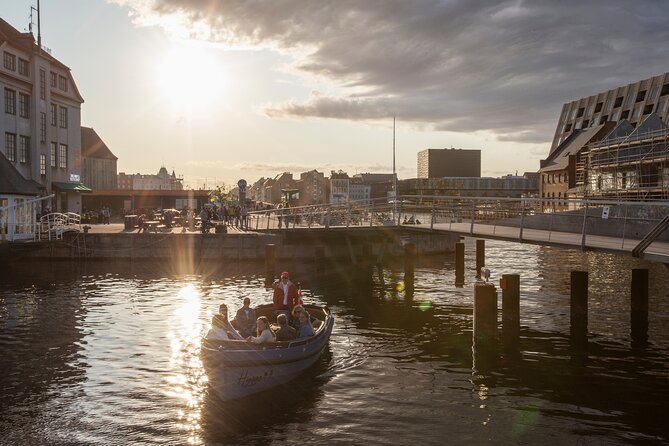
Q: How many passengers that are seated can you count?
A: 7